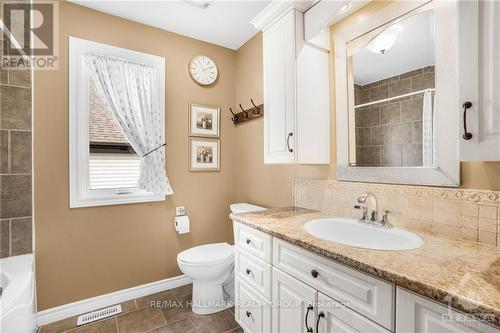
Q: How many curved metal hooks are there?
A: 3